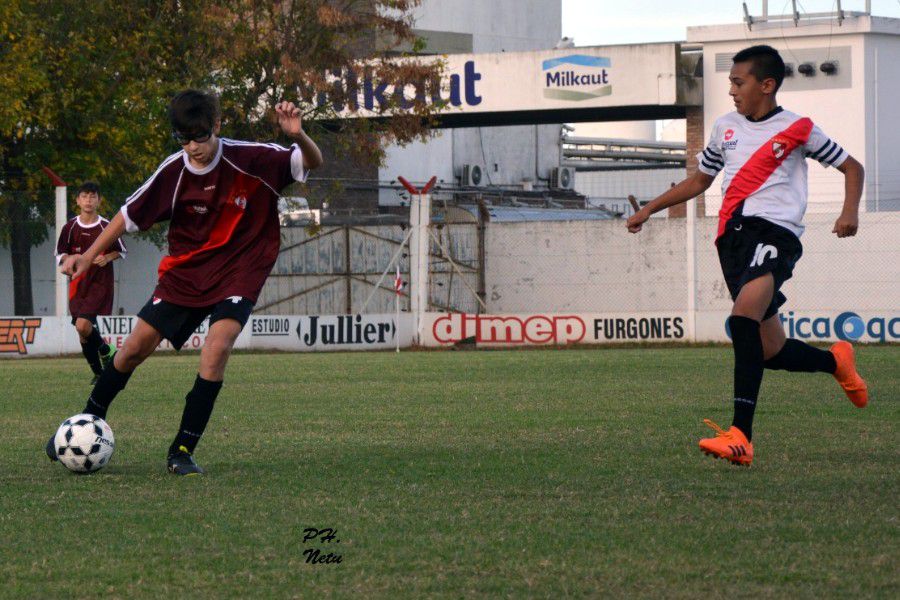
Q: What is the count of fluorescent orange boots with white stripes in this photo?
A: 0